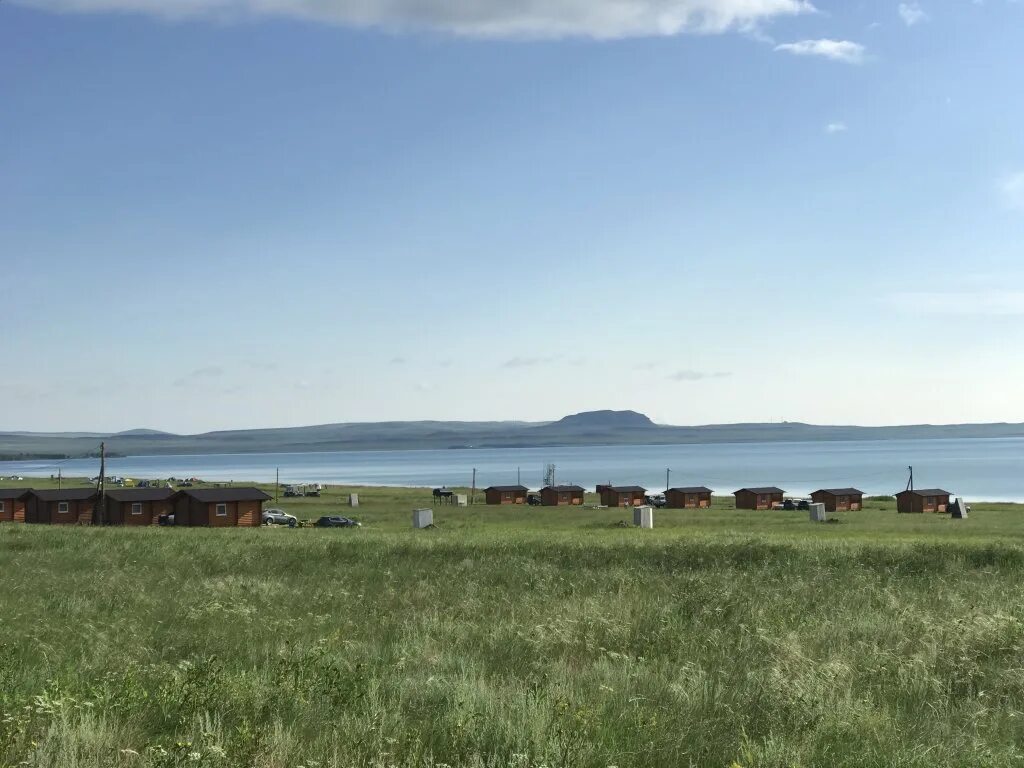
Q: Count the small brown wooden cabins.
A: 11